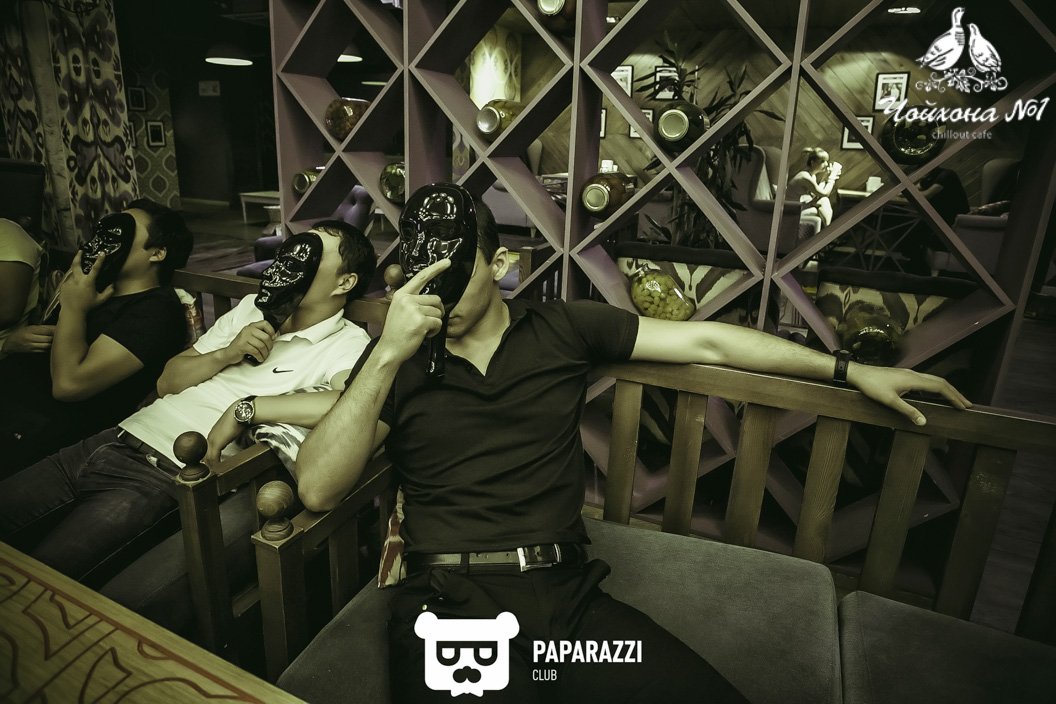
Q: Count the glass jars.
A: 10